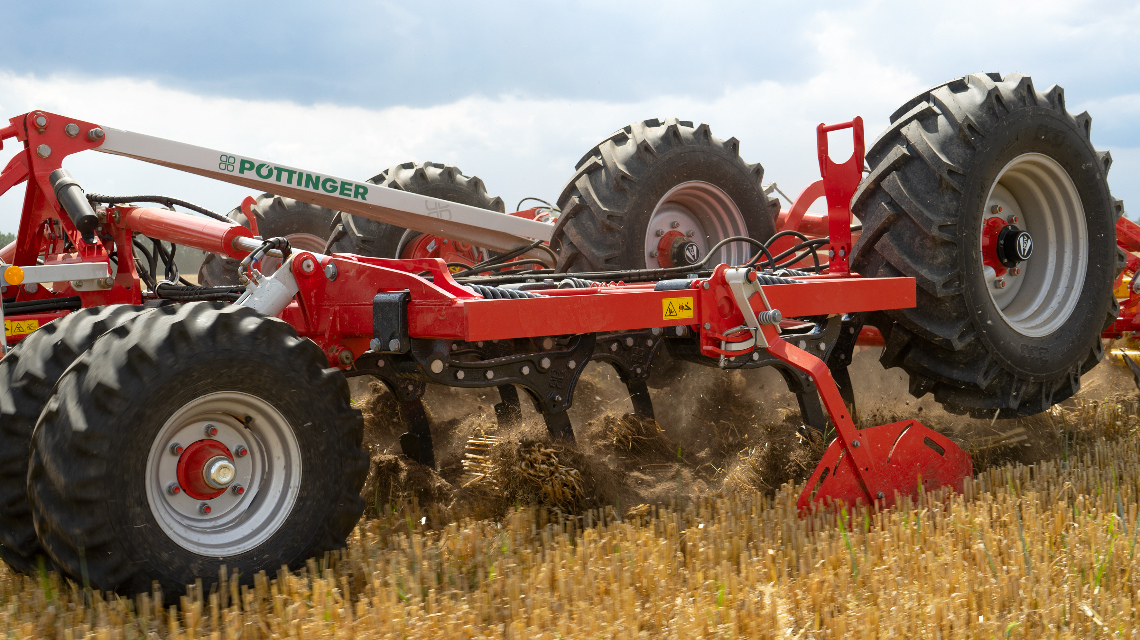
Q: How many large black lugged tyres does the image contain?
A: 6